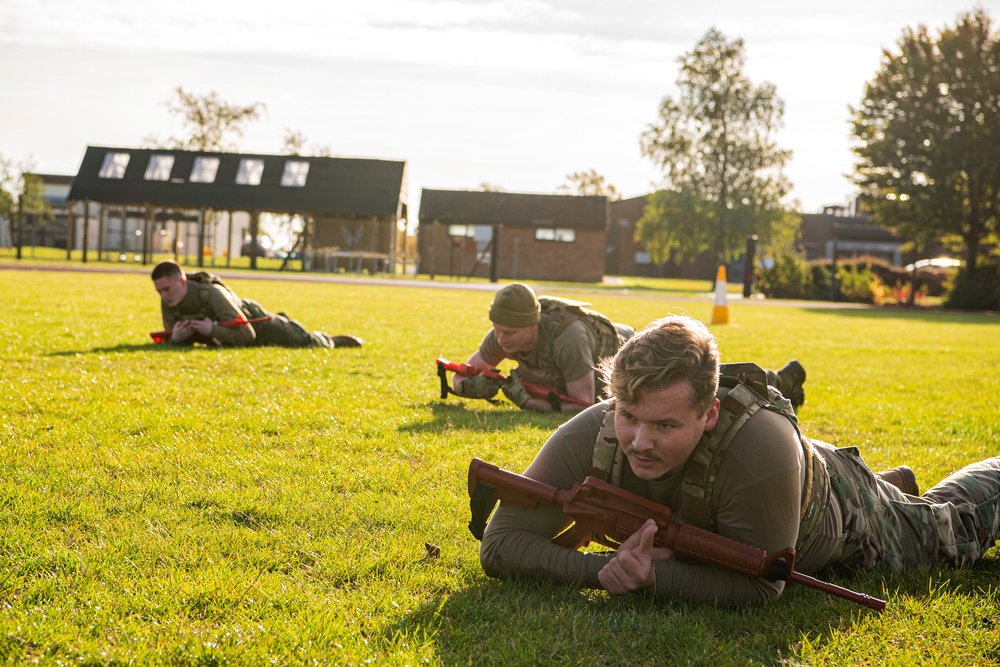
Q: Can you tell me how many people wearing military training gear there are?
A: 3